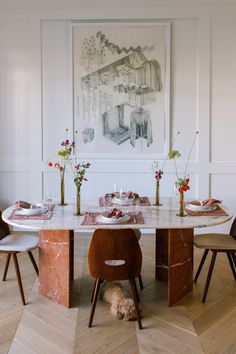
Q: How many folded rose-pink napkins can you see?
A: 4